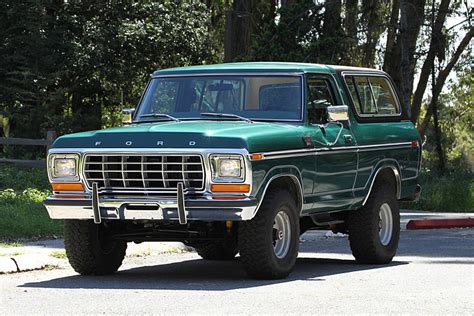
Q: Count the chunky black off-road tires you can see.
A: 4